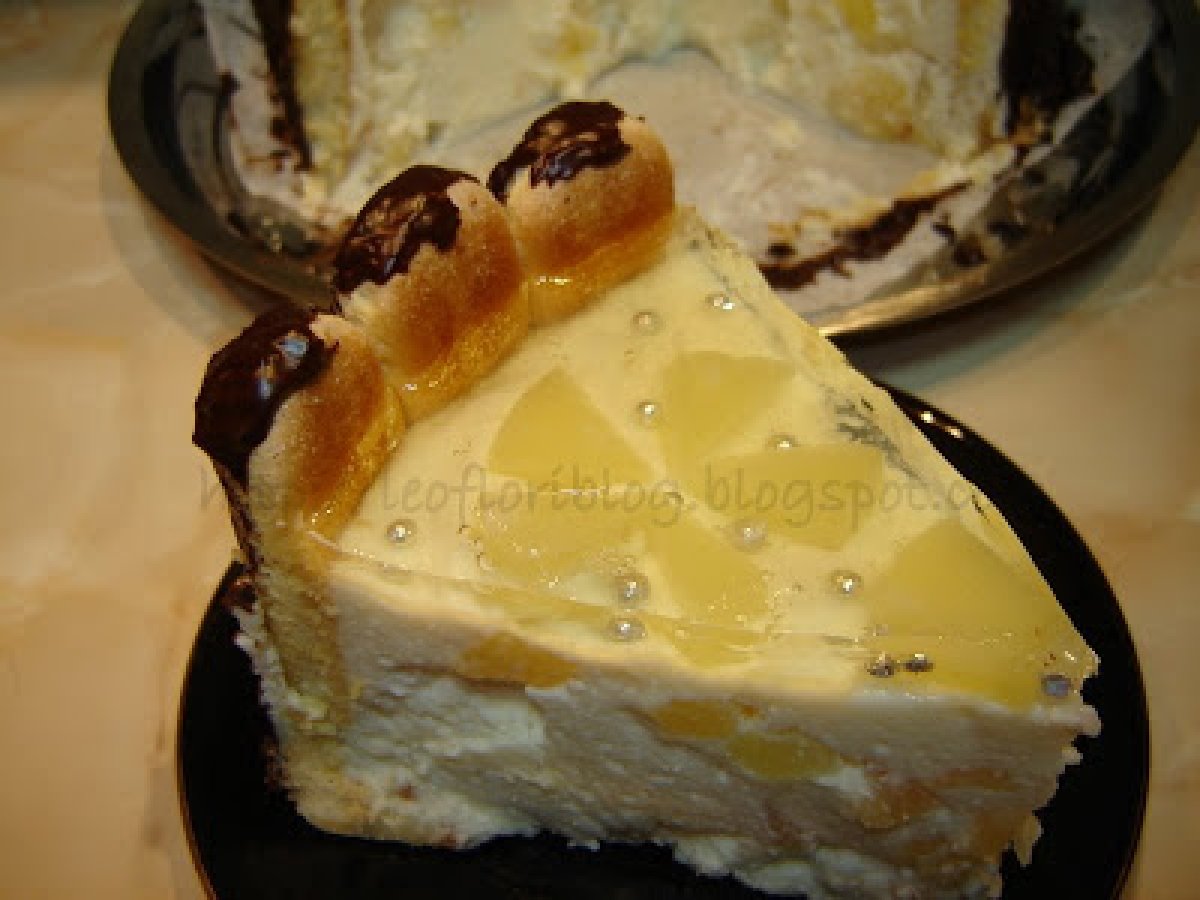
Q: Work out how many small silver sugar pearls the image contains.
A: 12